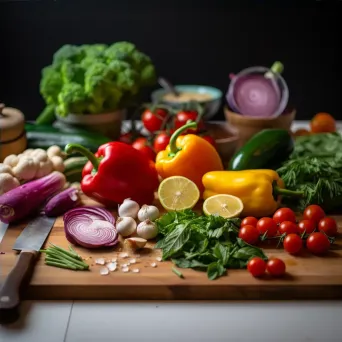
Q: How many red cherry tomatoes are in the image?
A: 12